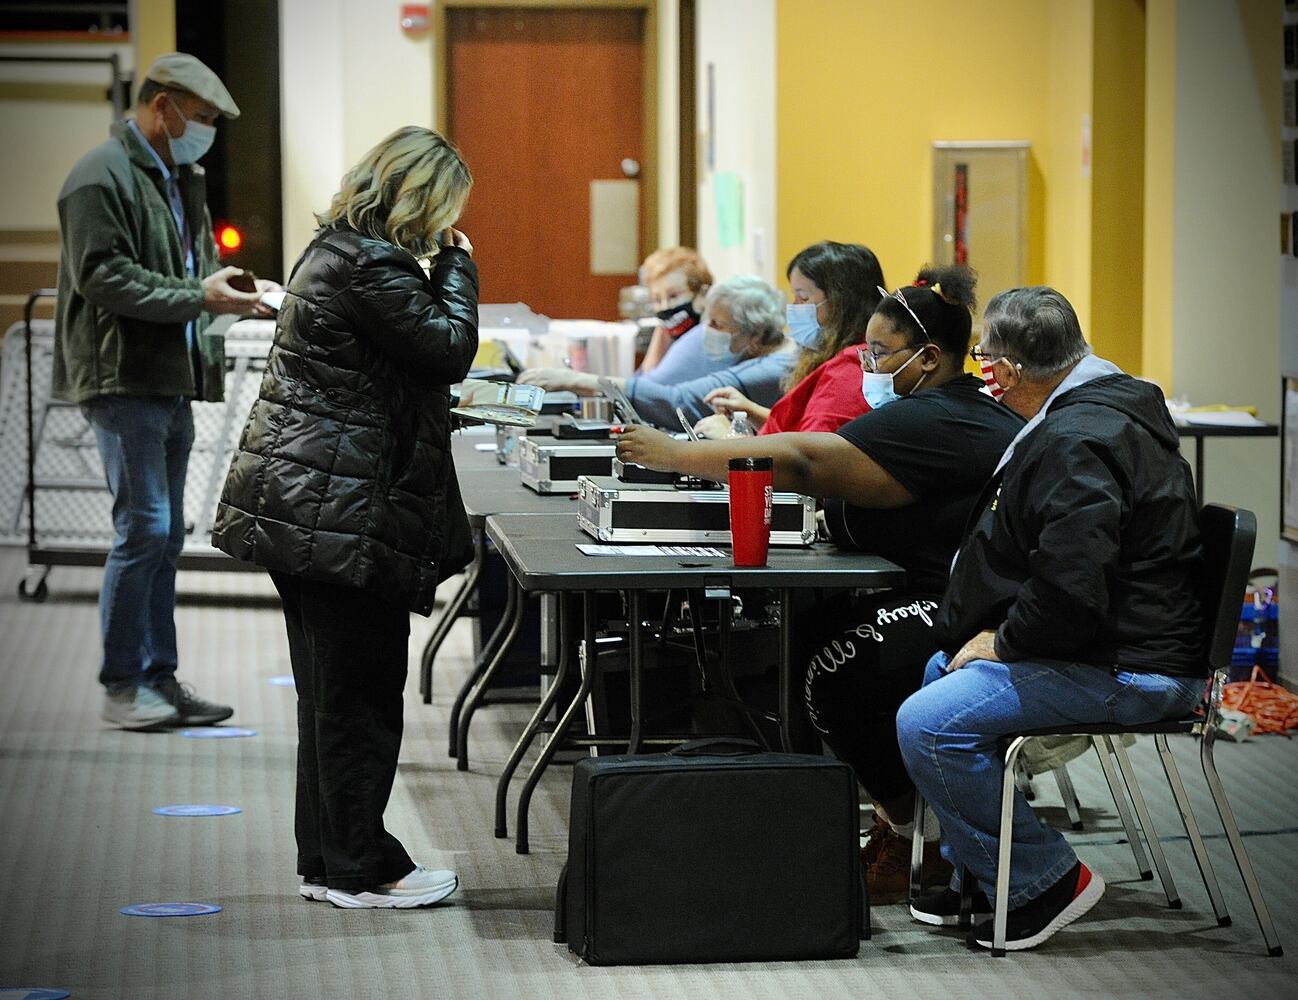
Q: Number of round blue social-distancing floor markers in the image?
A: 5